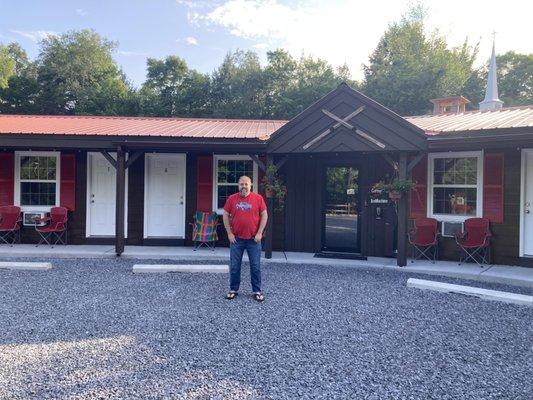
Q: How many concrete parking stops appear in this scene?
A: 3